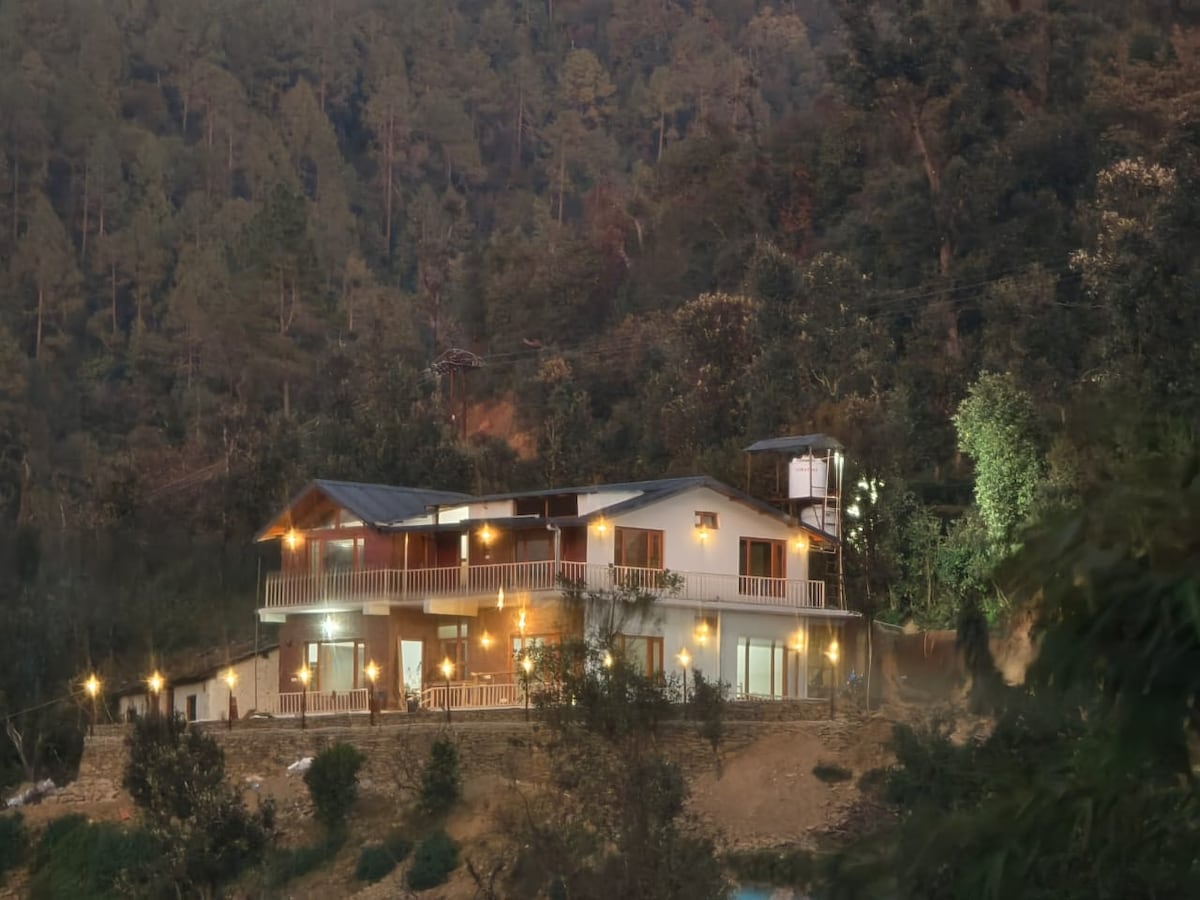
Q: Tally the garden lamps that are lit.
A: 10